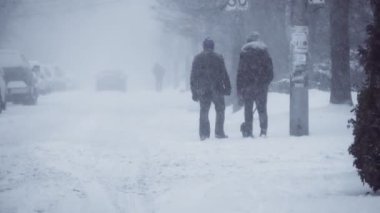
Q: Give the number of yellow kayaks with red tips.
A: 0